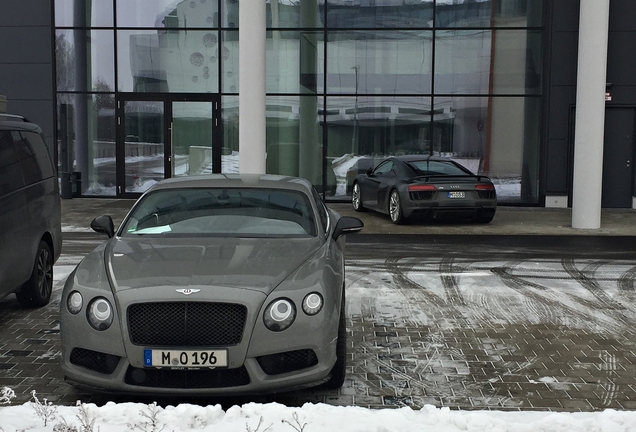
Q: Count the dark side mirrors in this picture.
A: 3